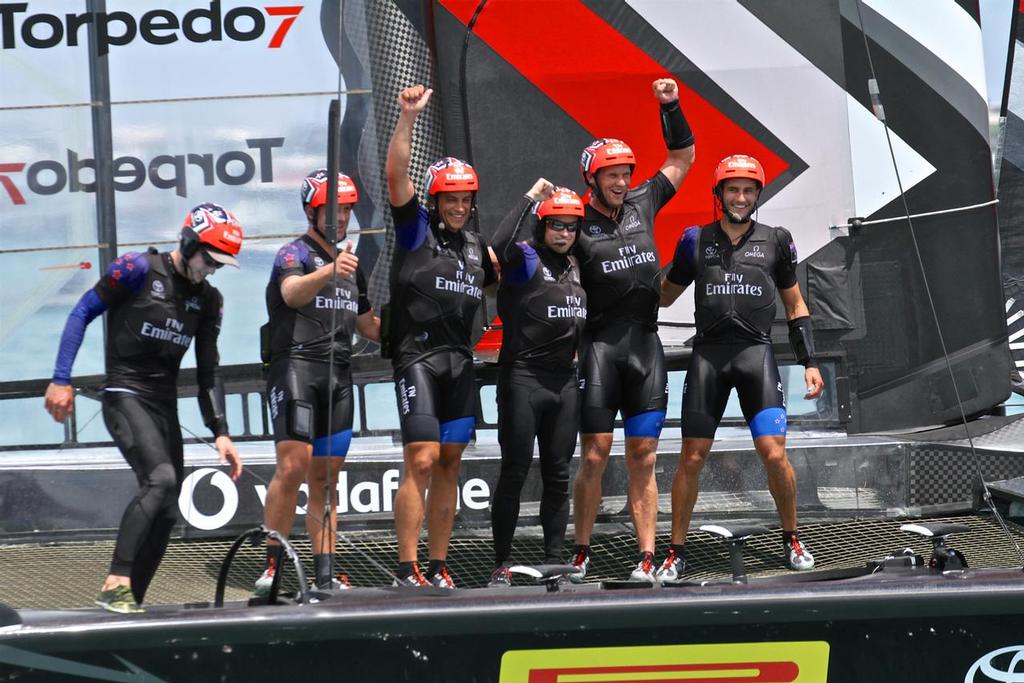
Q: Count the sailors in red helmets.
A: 6